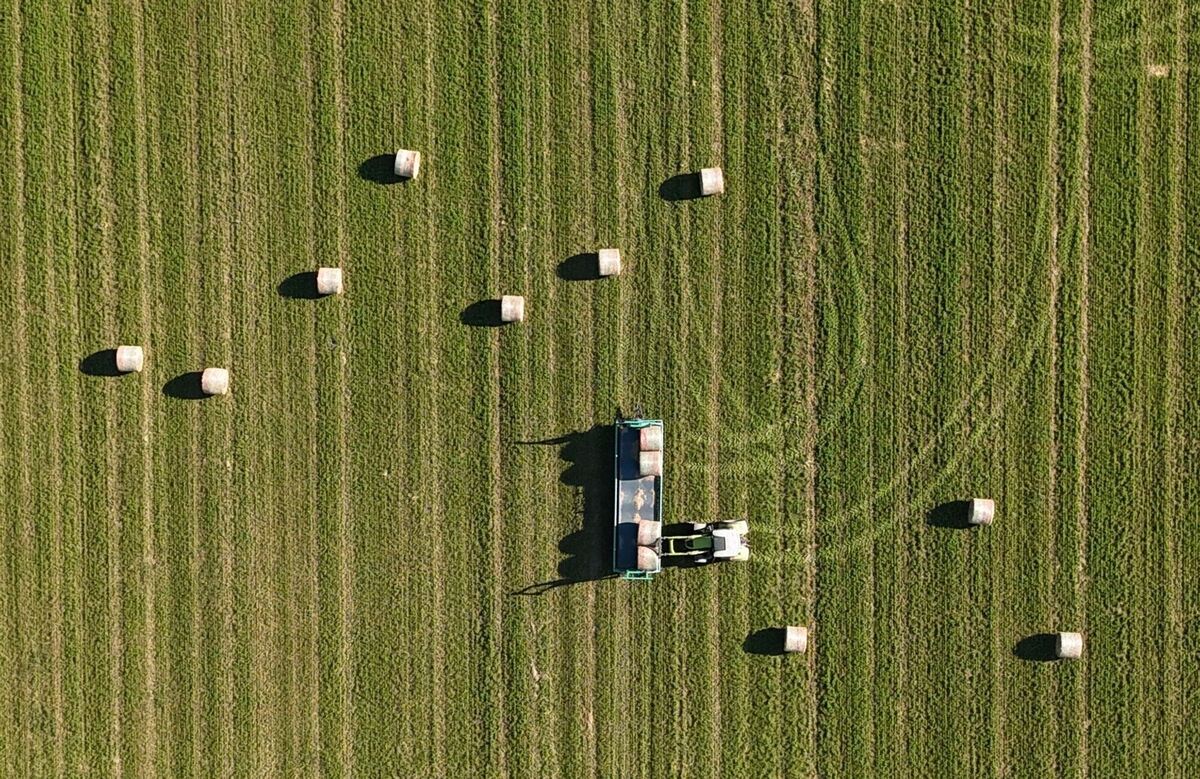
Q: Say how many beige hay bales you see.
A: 14